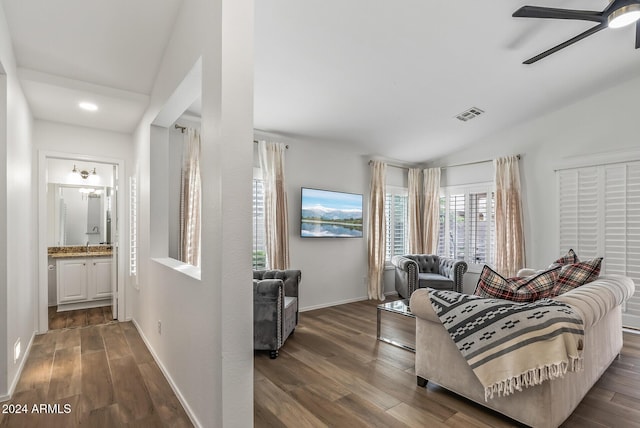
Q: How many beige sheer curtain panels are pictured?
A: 6